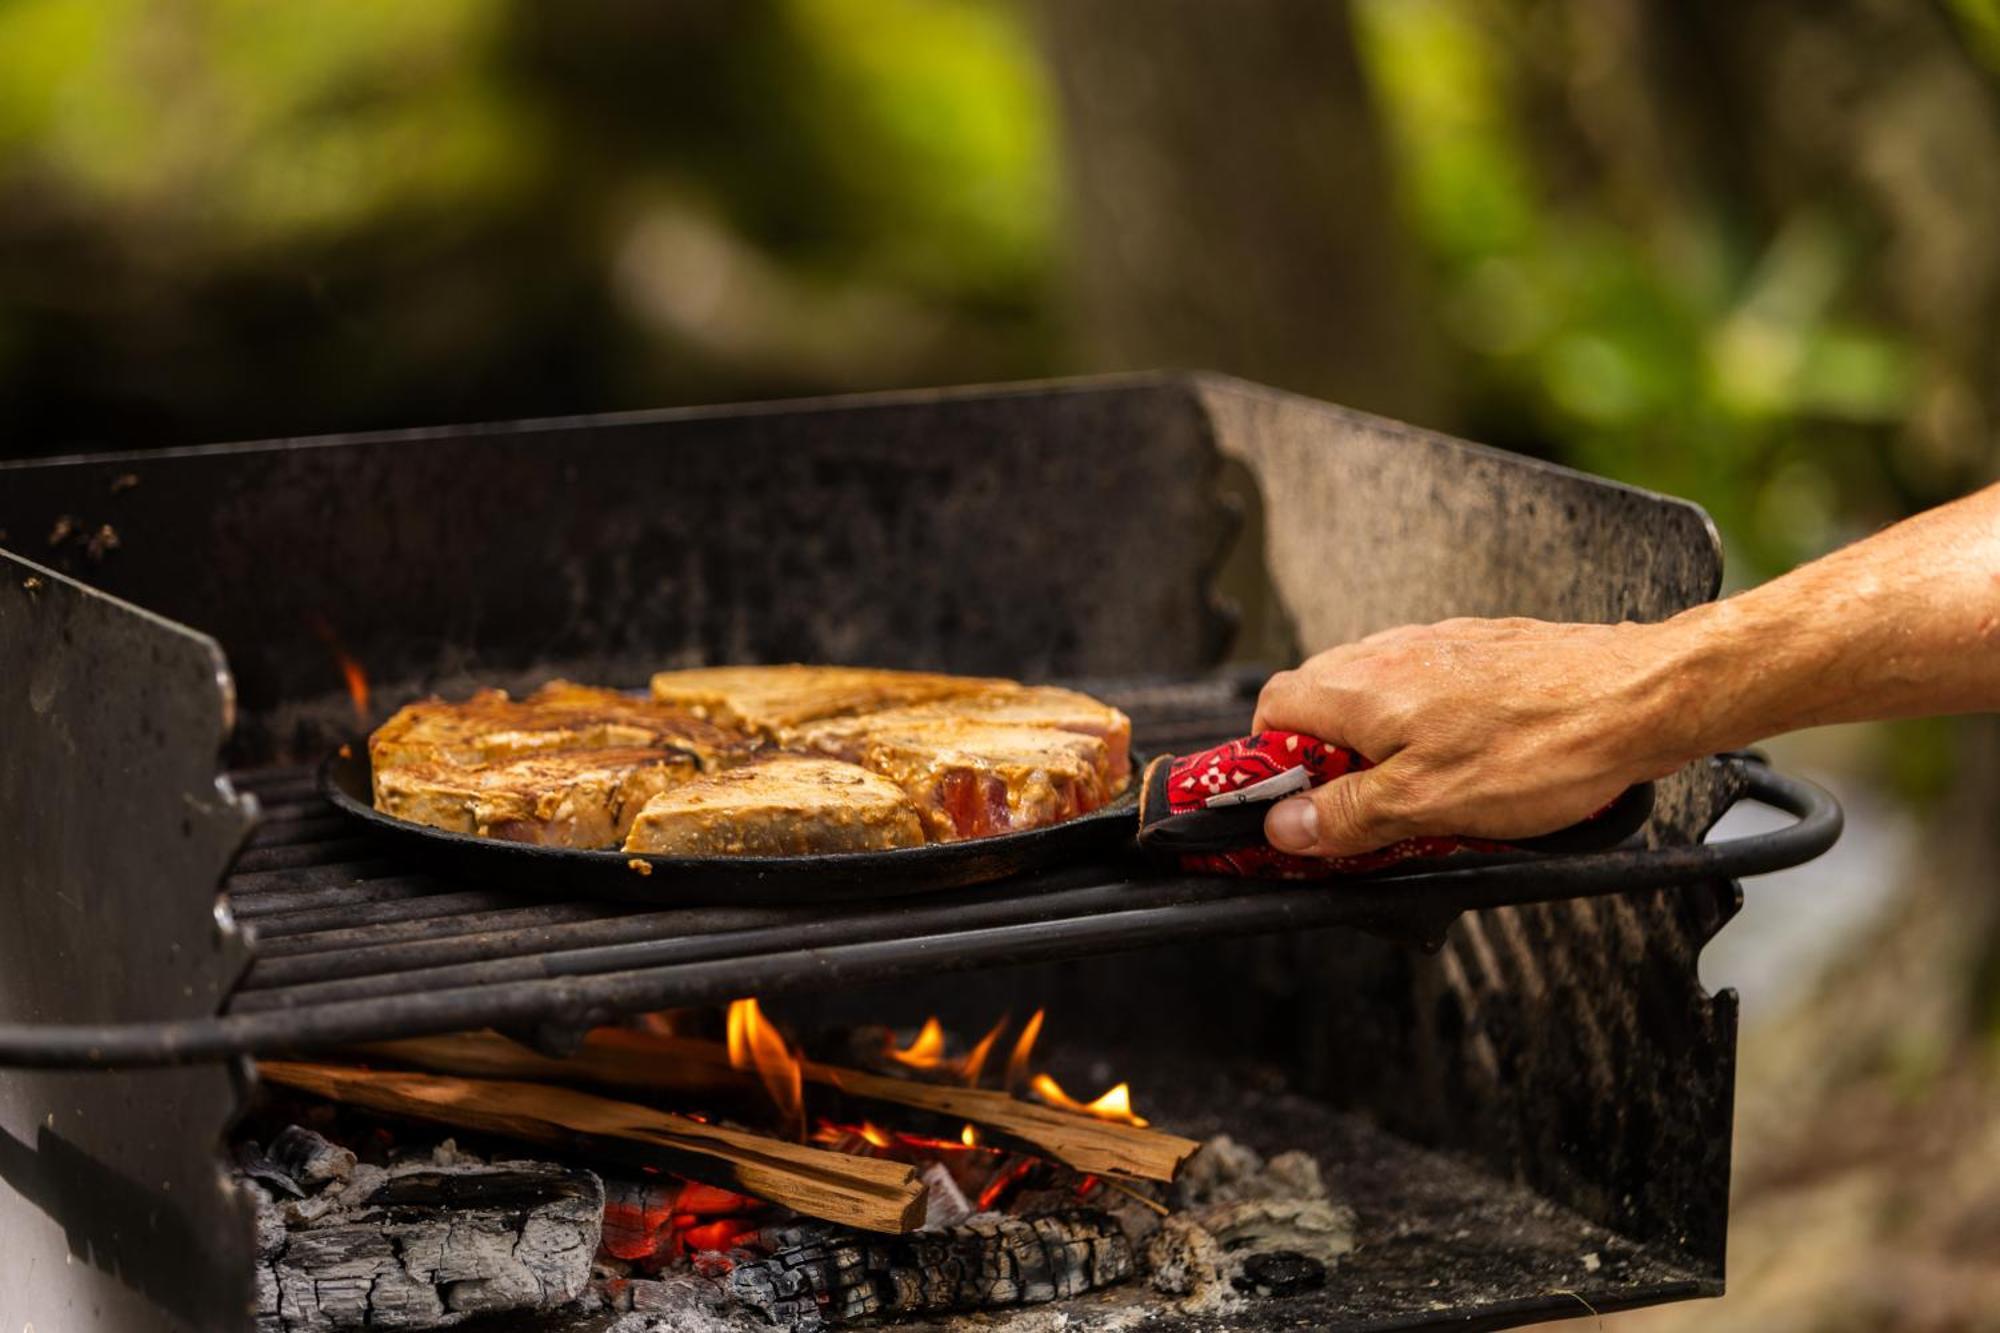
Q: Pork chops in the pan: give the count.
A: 6